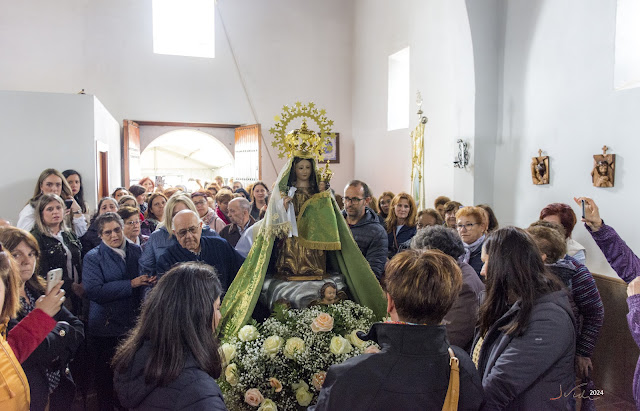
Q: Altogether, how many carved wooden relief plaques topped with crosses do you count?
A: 2